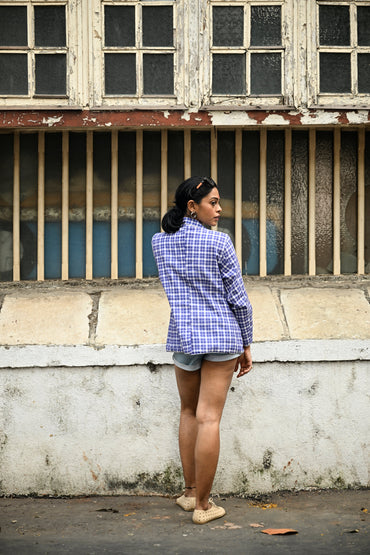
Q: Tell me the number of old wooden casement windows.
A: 4